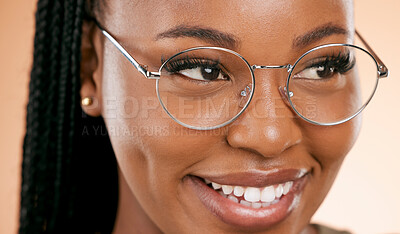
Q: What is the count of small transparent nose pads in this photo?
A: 2